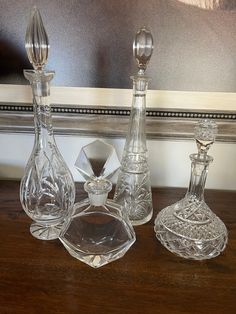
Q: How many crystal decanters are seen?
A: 4